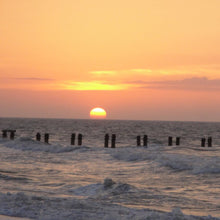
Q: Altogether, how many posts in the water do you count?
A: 14